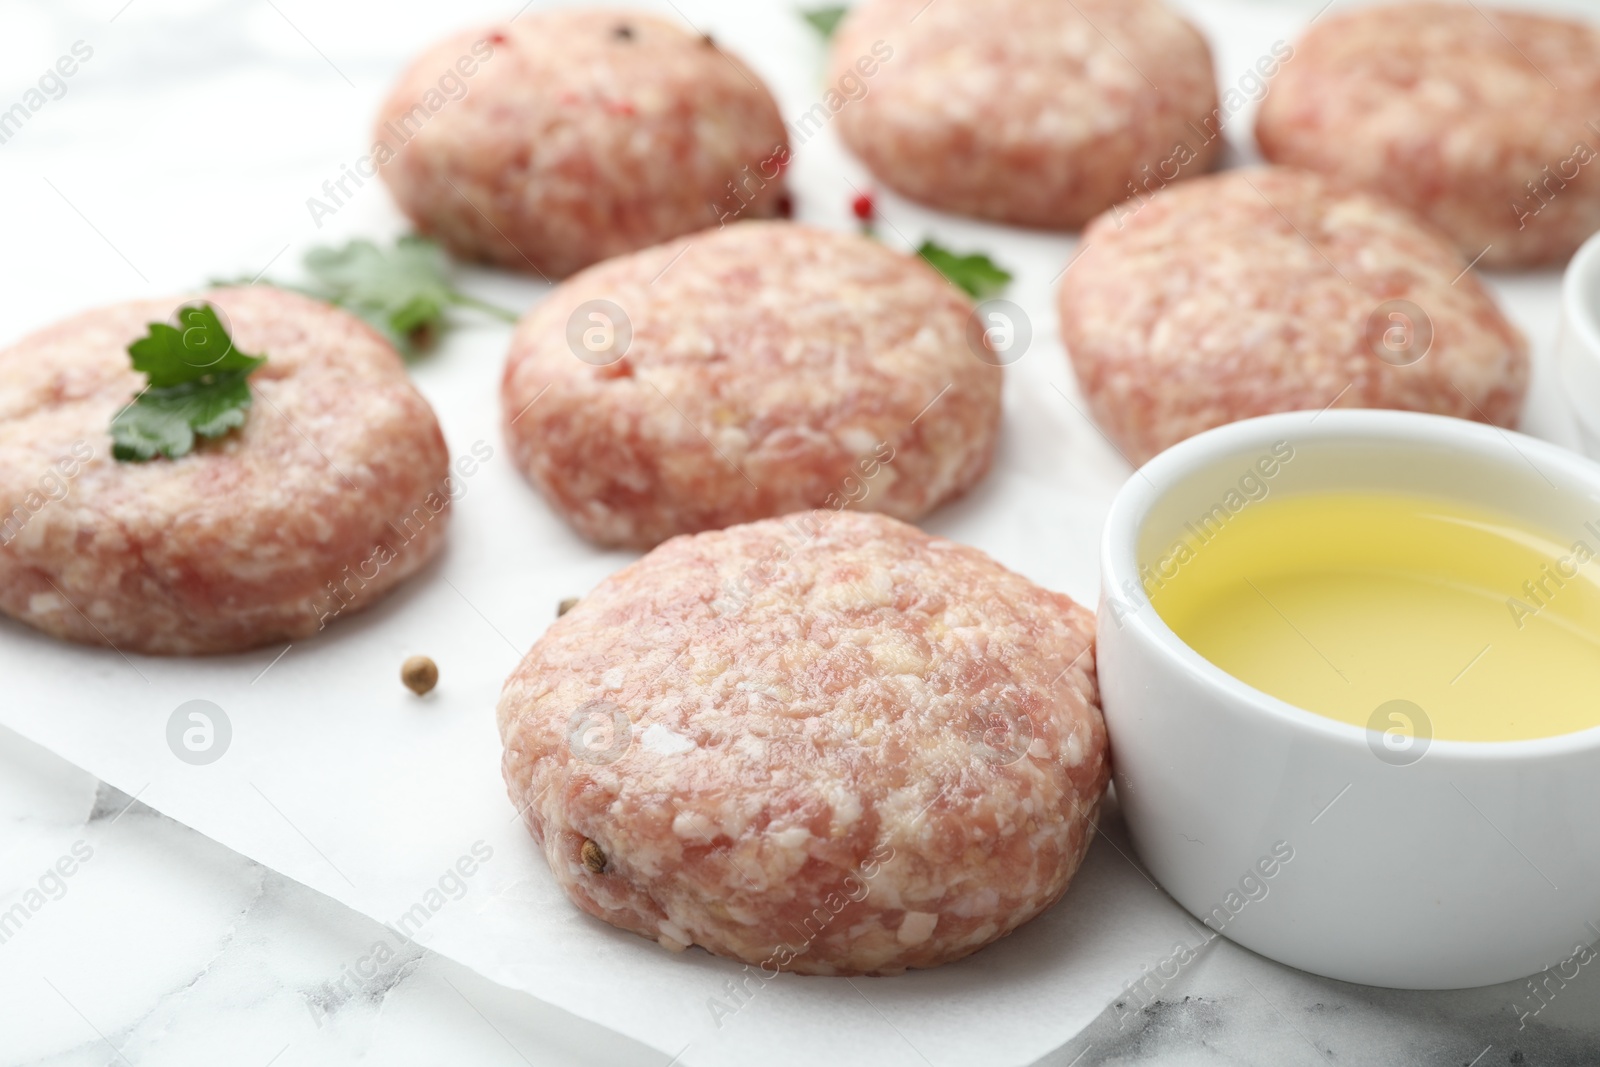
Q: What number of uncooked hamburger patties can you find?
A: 7